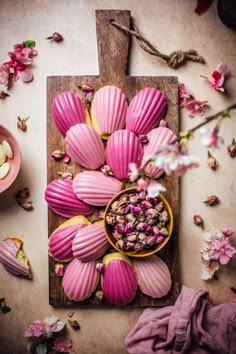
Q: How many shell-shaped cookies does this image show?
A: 14